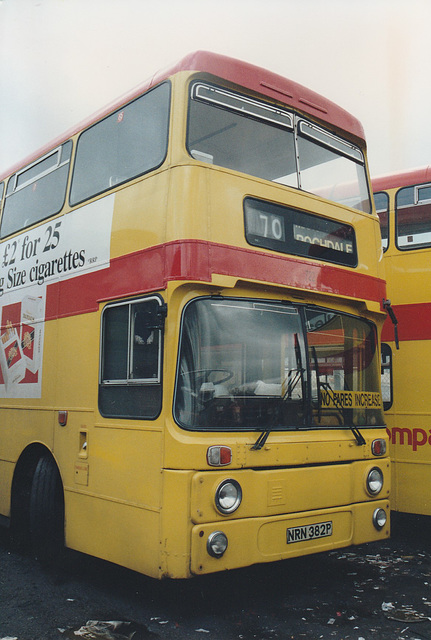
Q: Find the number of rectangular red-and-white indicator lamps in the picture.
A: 2